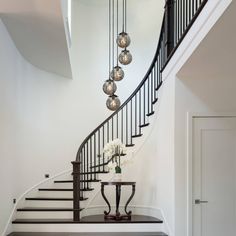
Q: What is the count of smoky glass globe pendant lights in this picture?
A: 5